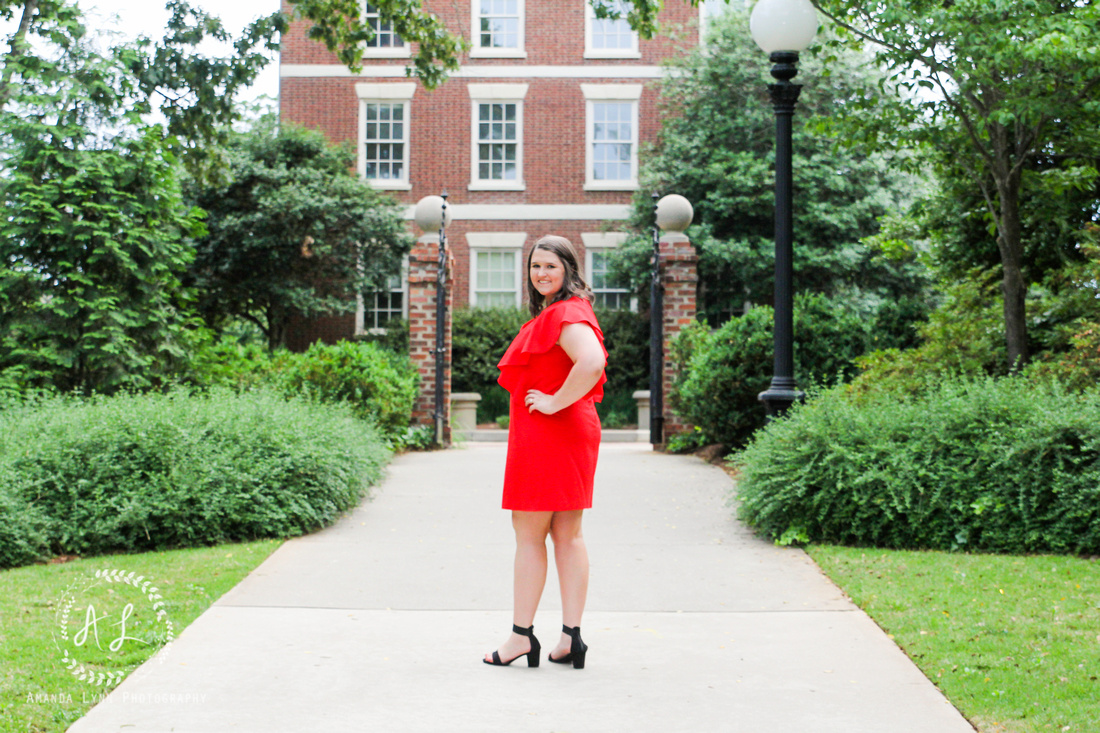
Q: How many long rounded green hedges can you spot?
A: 2